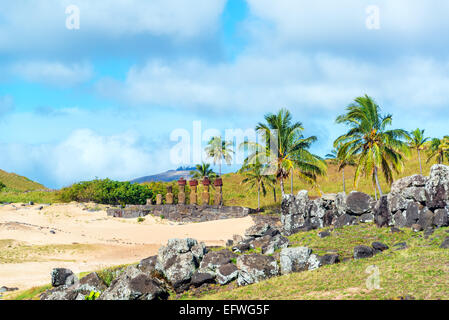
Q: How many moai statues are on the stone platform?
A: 7